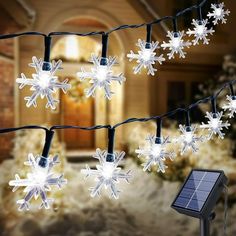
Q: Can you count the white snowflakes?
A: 12